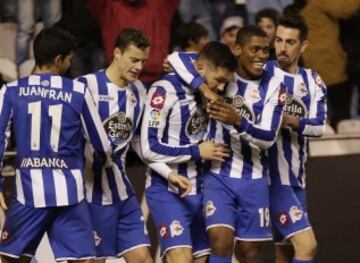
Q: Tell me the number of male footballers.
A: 5